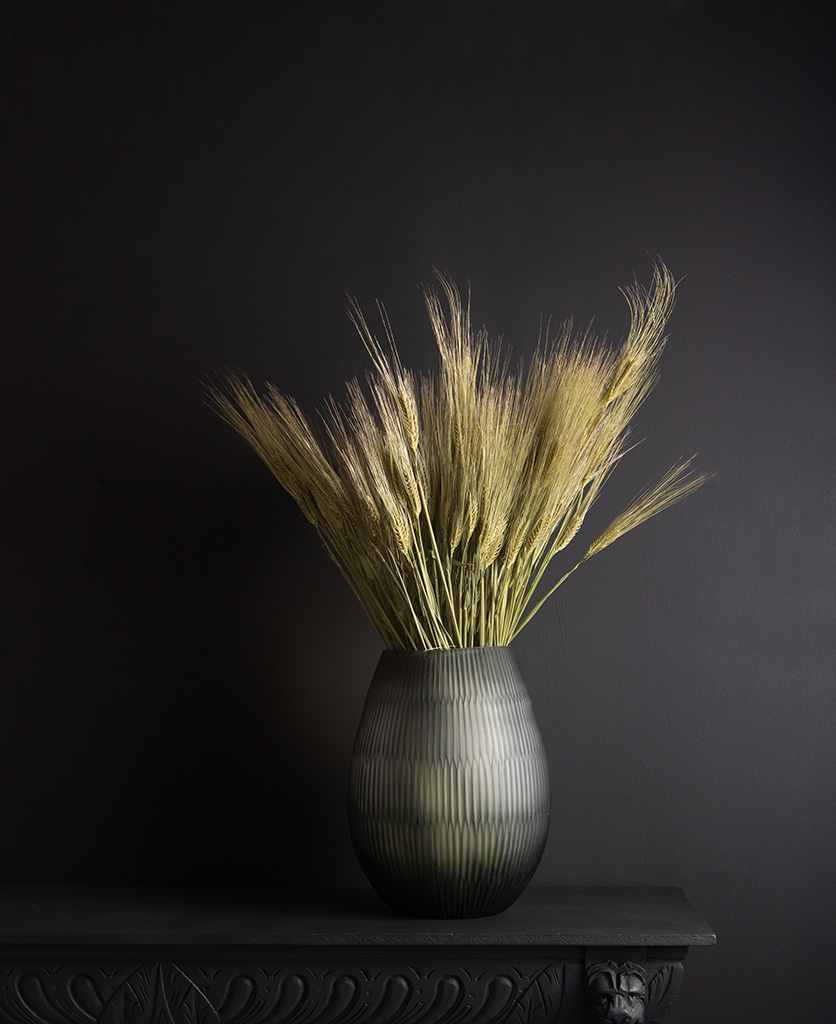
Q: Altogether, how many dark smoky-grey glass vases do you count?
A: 1